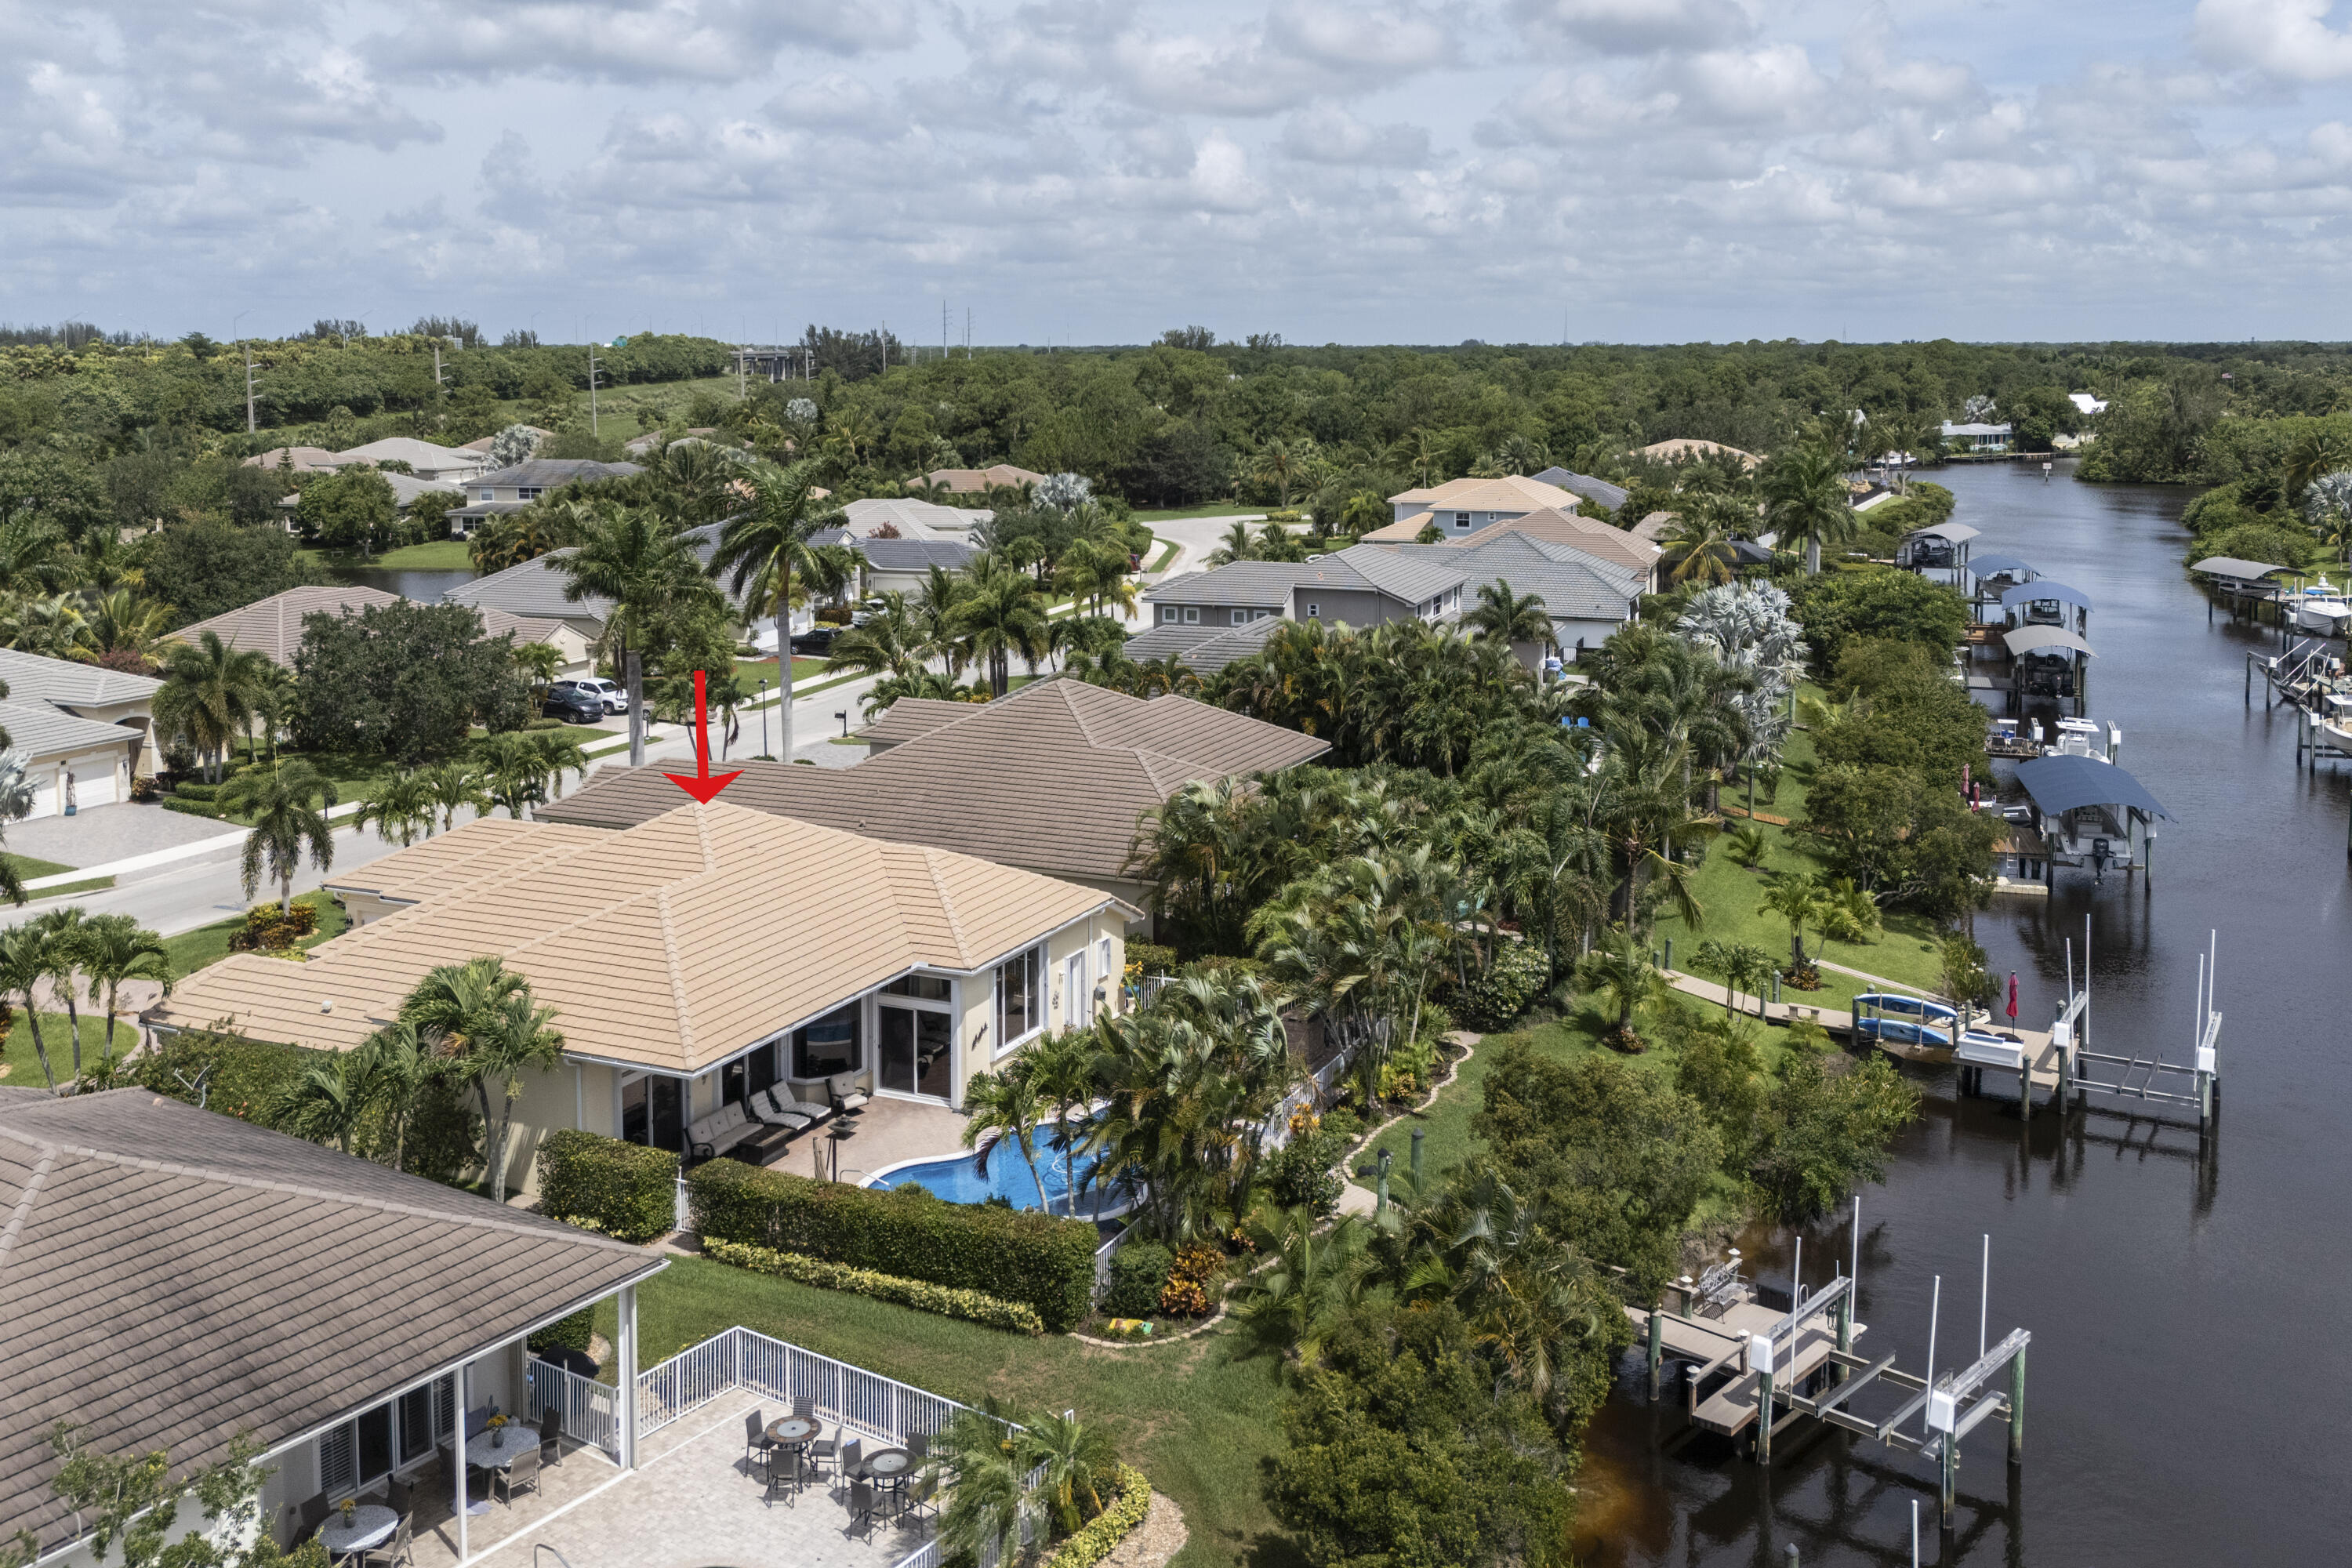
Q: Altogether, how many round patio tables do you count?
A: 4